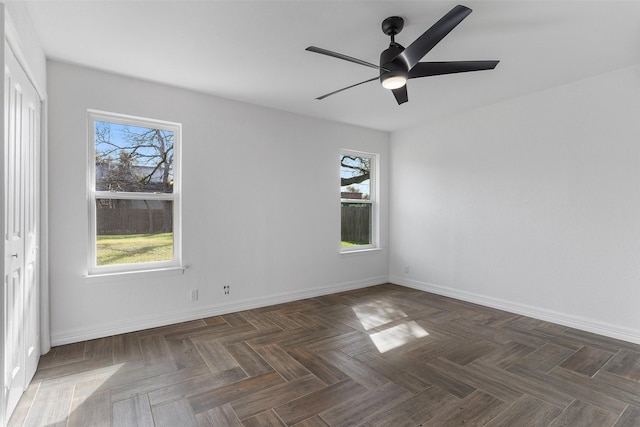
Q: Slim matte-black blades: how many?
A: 5